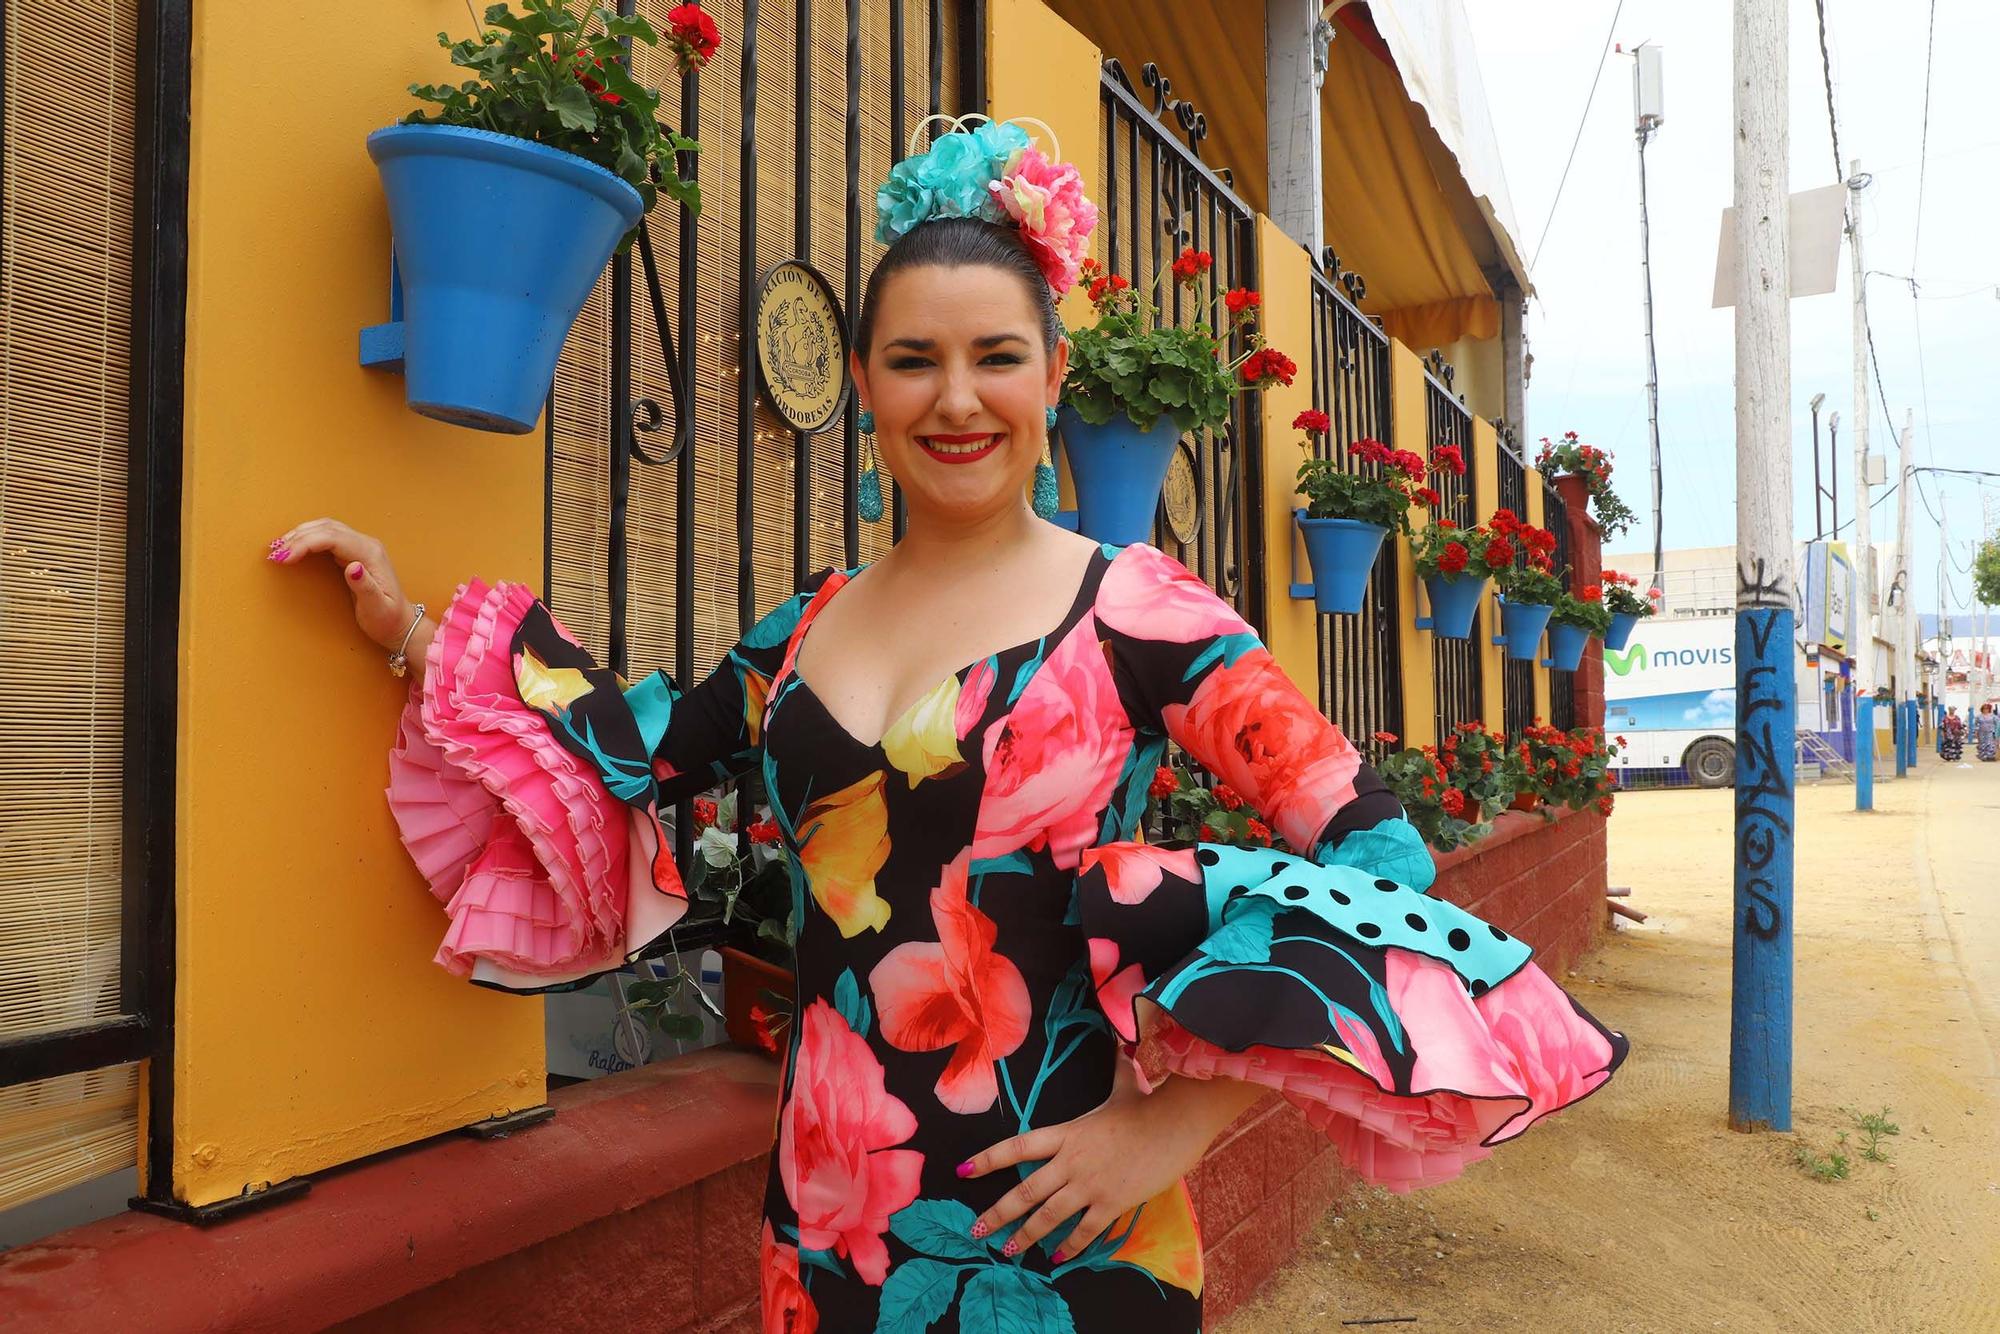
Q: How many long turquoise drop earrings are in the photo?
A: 2